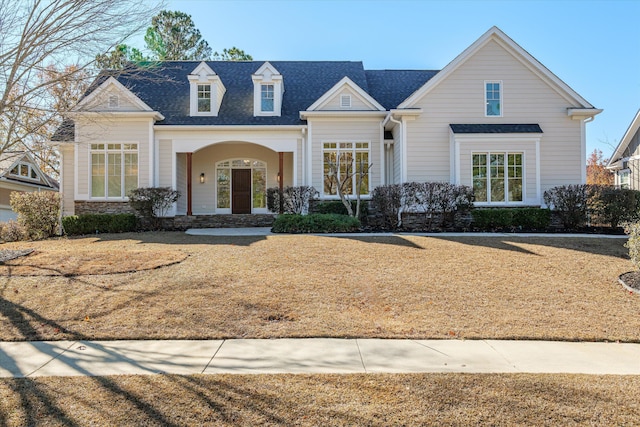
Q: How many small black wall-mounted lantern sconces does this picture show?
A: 2